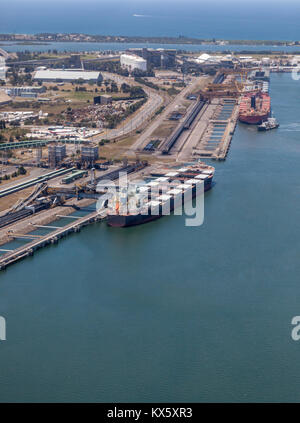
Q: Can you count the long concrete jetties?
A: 2